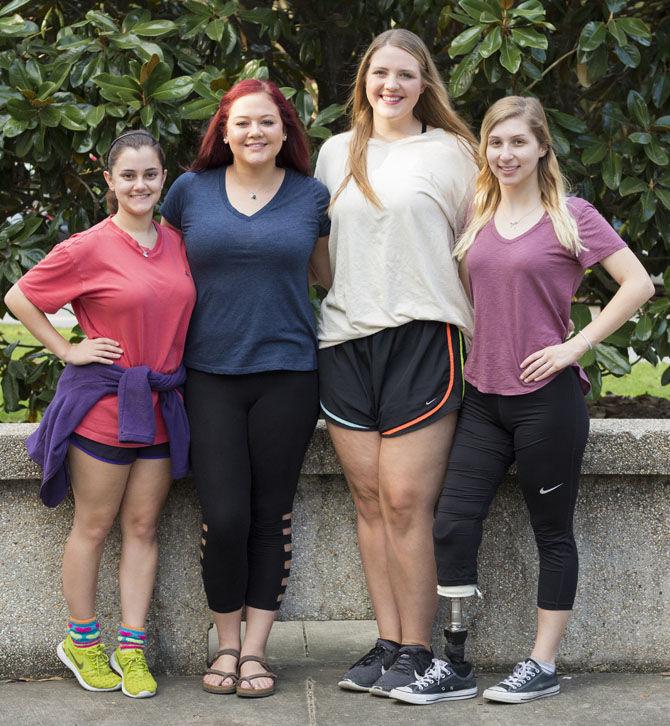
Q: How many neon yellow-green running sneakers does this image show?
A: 2